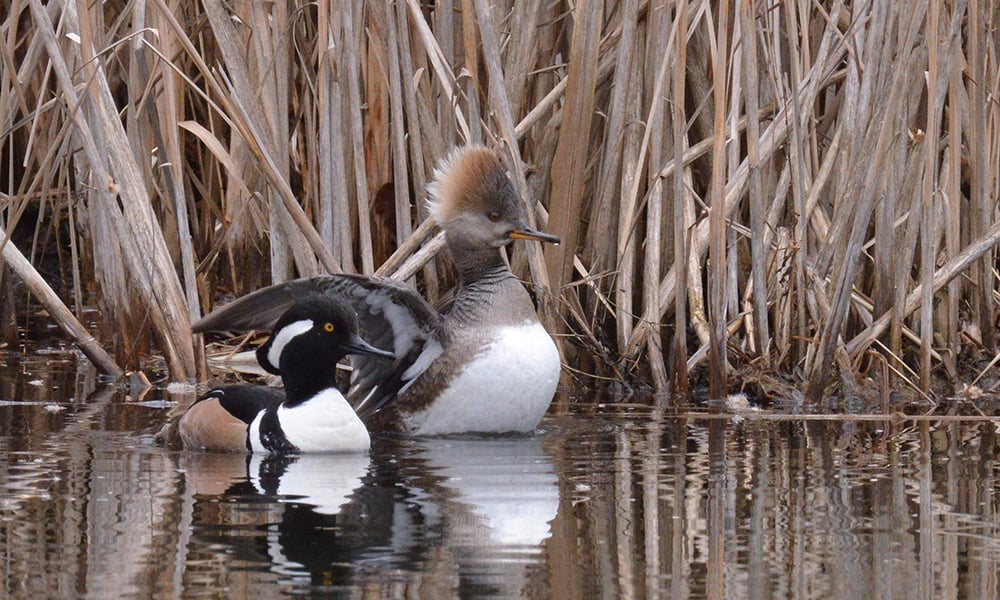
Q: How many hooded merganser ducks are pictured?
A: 2